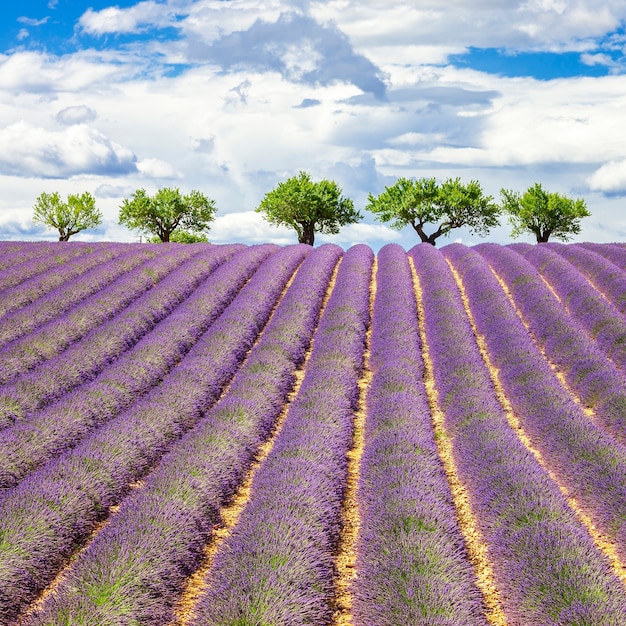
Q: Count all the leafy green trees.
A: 5